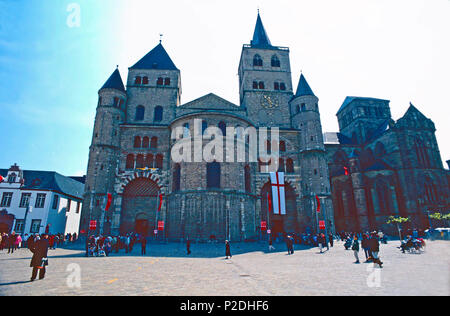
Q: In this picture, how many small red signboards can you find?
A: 4